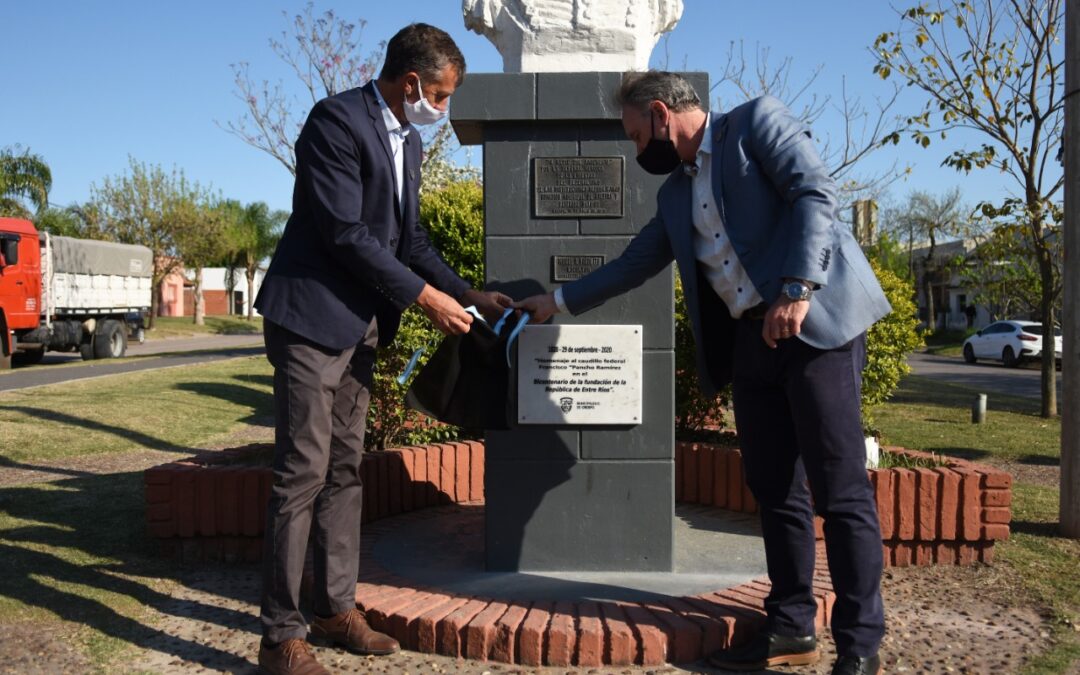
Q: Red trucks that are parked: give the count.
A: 1